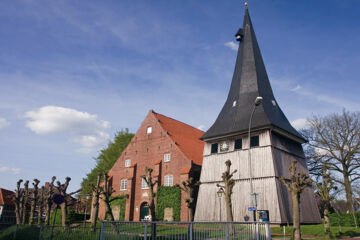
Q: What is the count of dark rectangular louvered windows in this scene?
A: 3